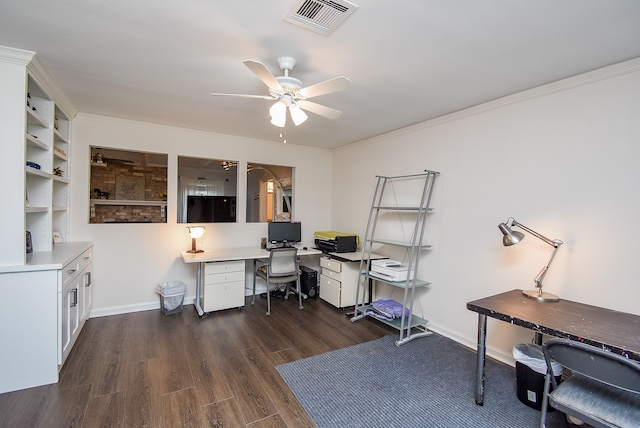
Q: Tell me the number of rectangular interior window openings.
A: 3